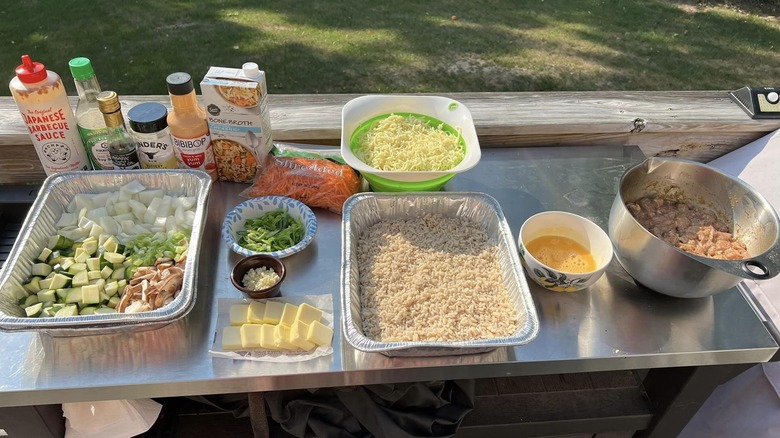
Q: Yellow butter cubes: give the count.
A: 11